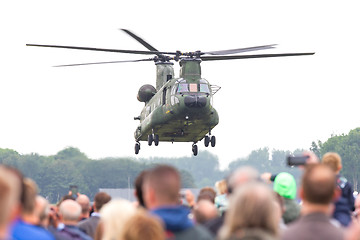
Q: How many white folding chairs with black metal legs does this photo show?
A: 0